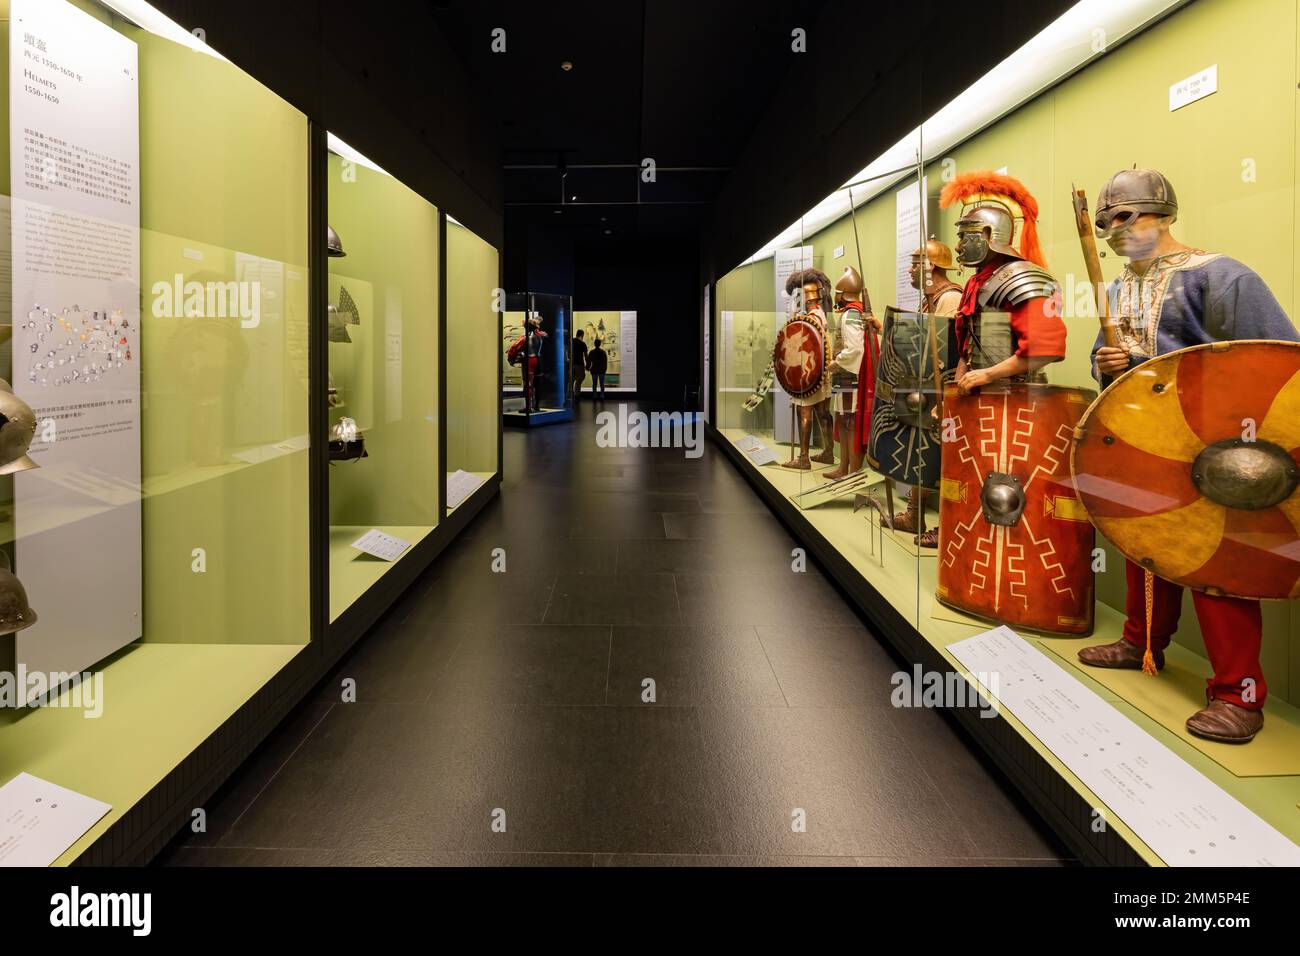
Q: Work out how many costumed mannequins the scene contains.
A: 6